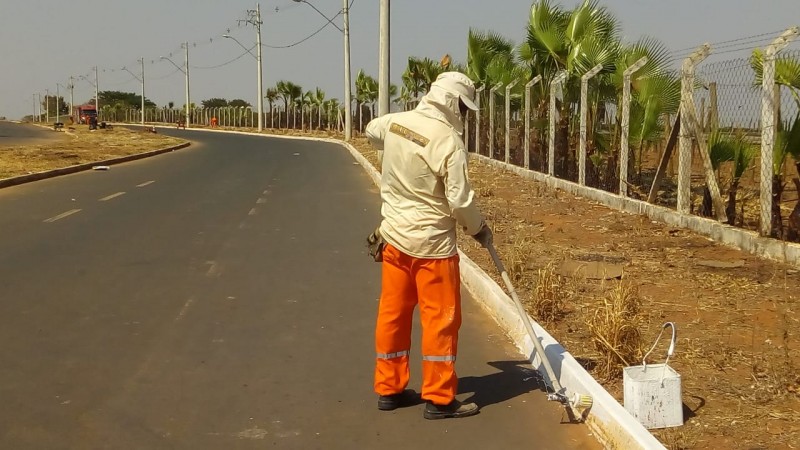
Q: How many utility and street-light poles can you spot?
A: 11